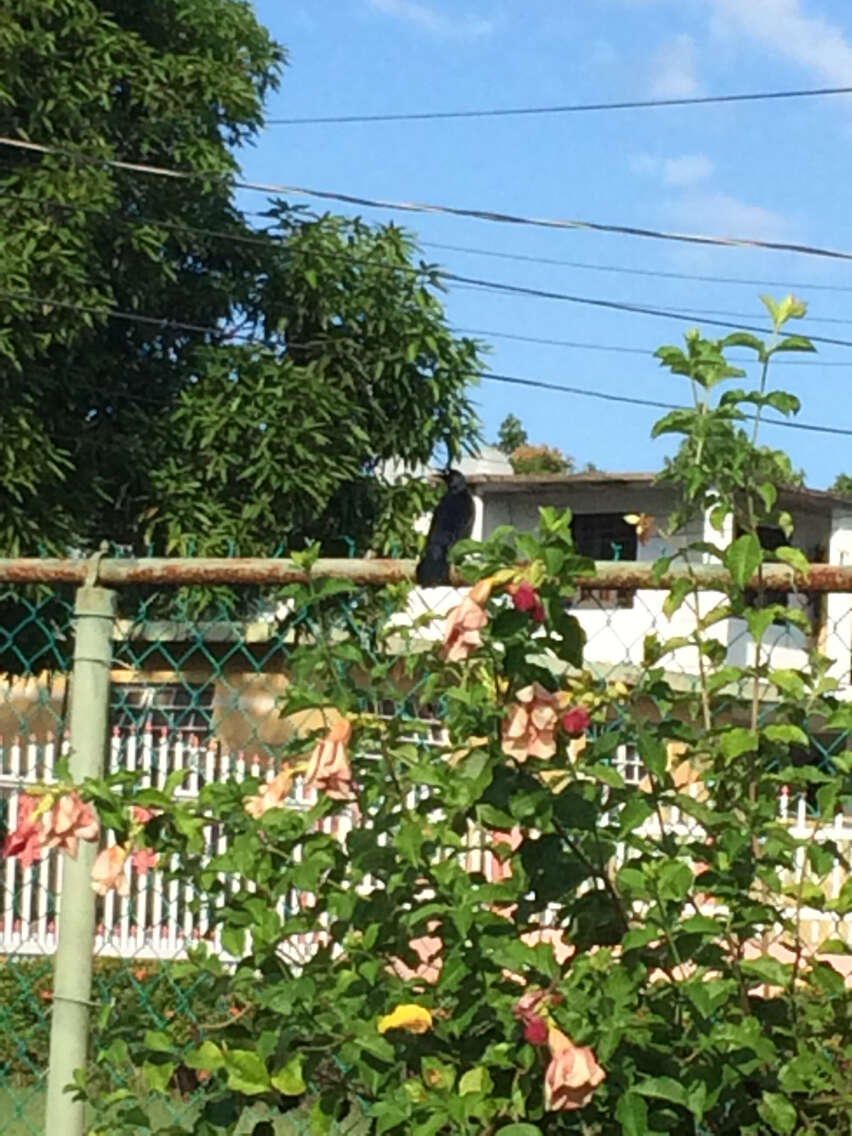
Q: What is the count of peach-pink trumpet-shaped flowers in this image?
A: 7